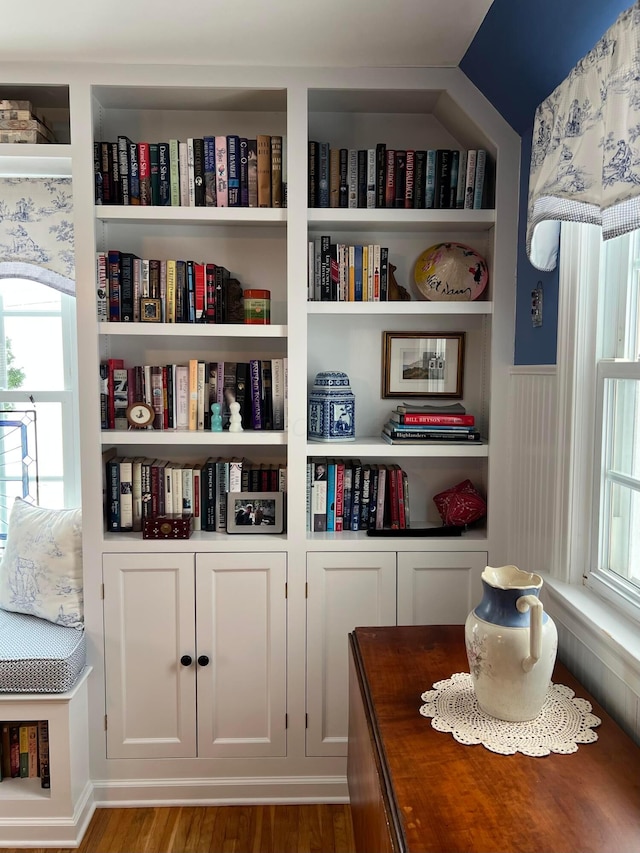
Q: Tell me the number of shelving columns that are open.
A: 2